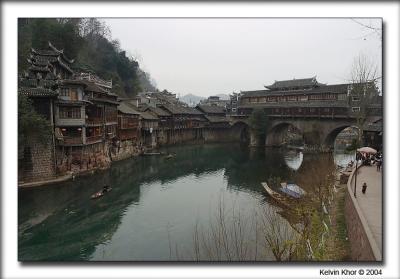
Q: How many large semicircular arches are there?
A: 3